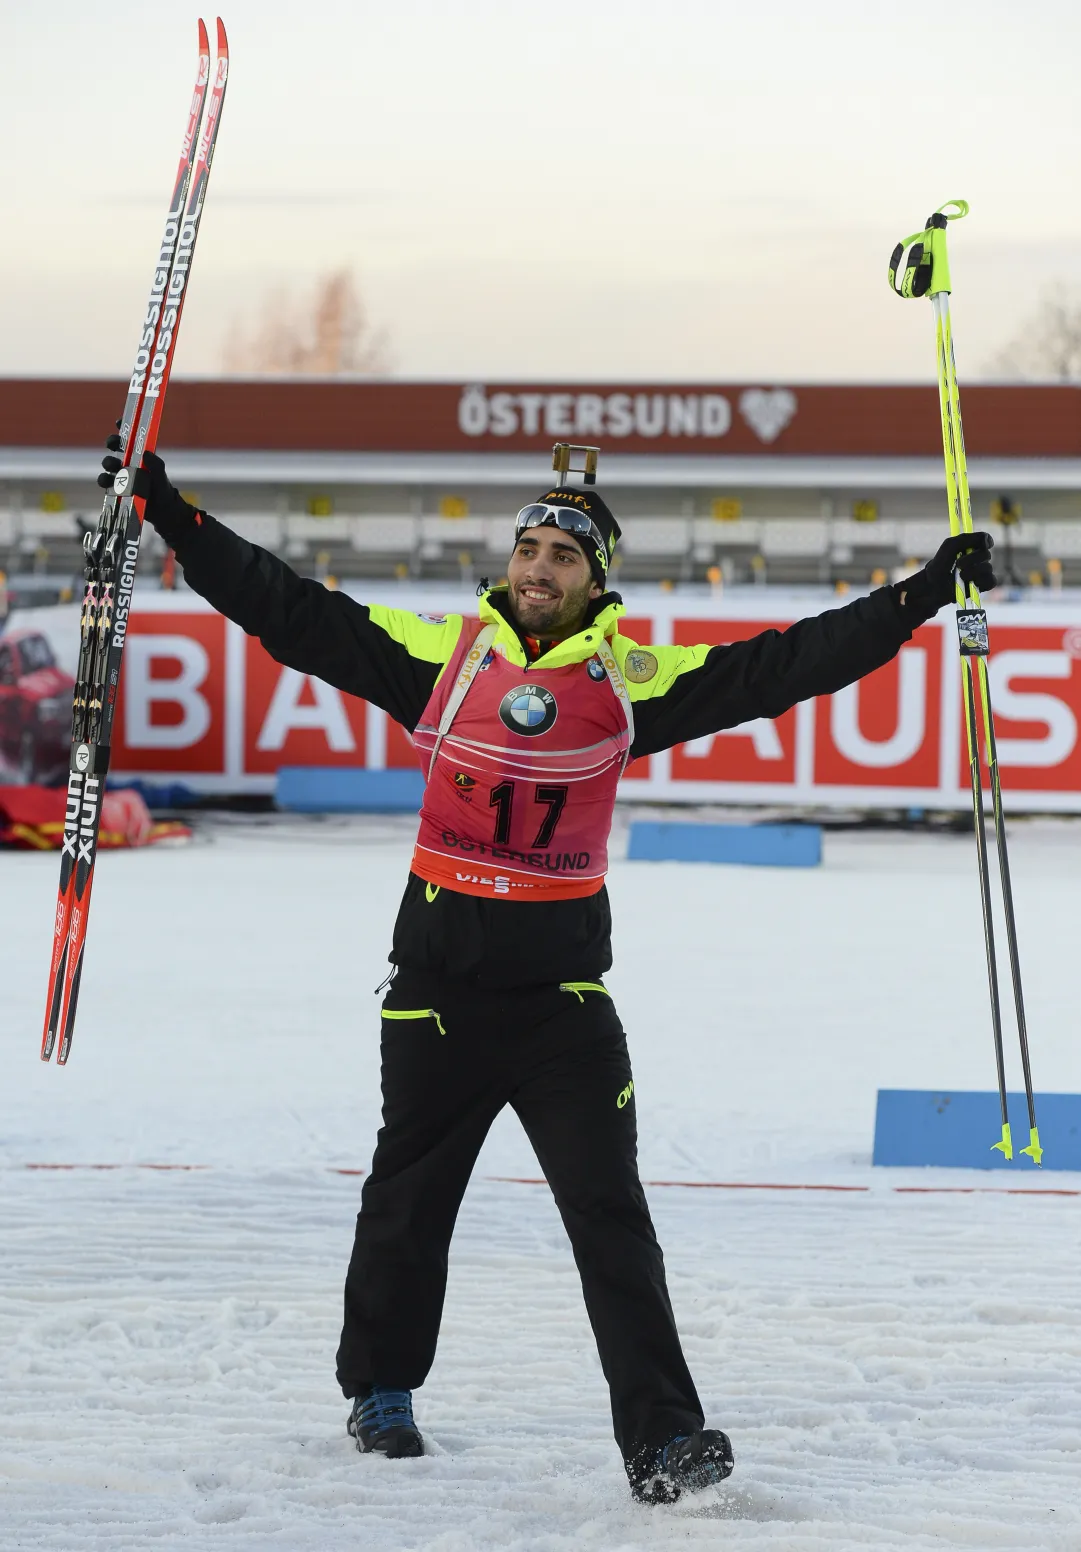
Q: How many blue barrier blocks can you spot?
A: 3